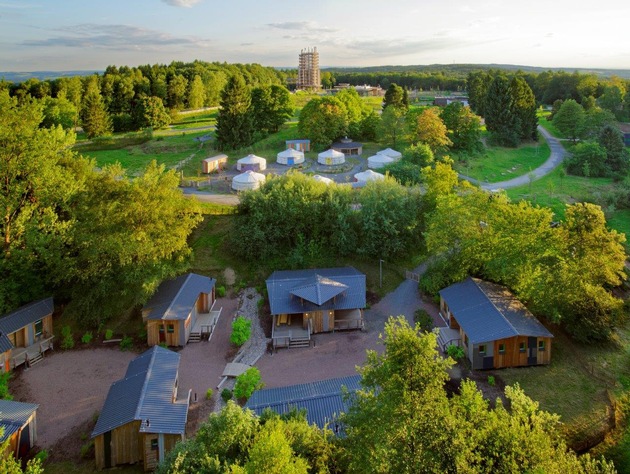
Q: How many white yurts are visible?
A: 8